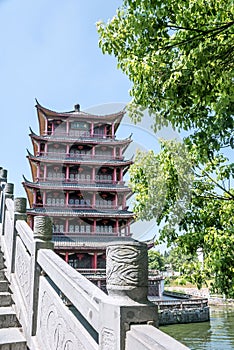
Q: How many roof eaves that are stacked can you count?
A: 6